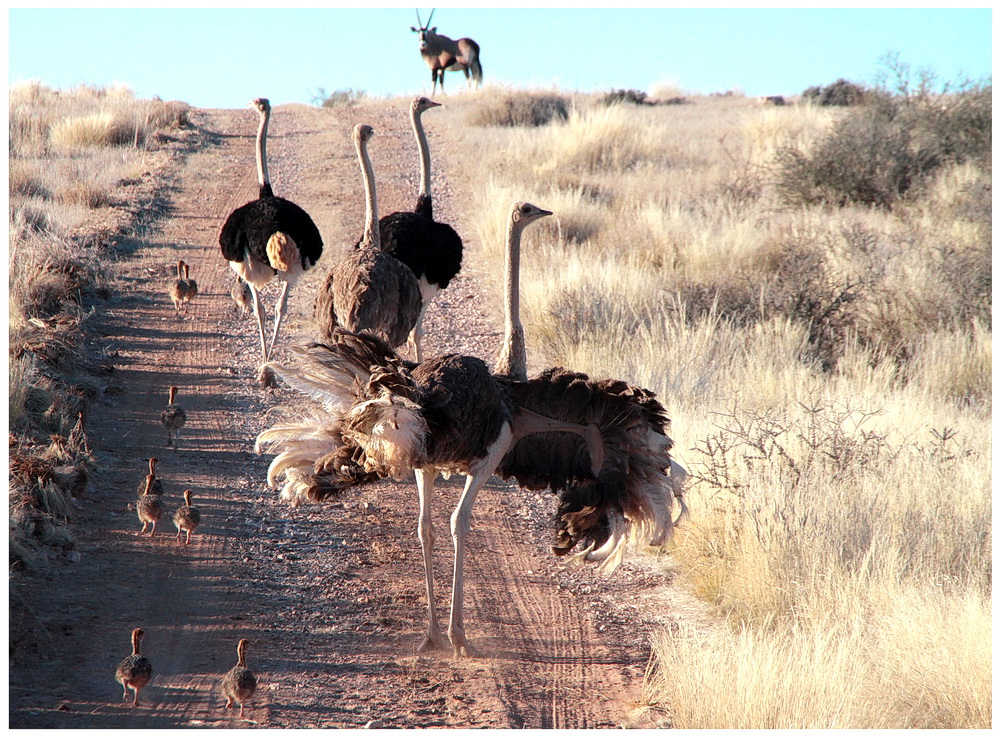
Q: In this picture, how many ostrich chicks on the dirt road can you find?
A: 9